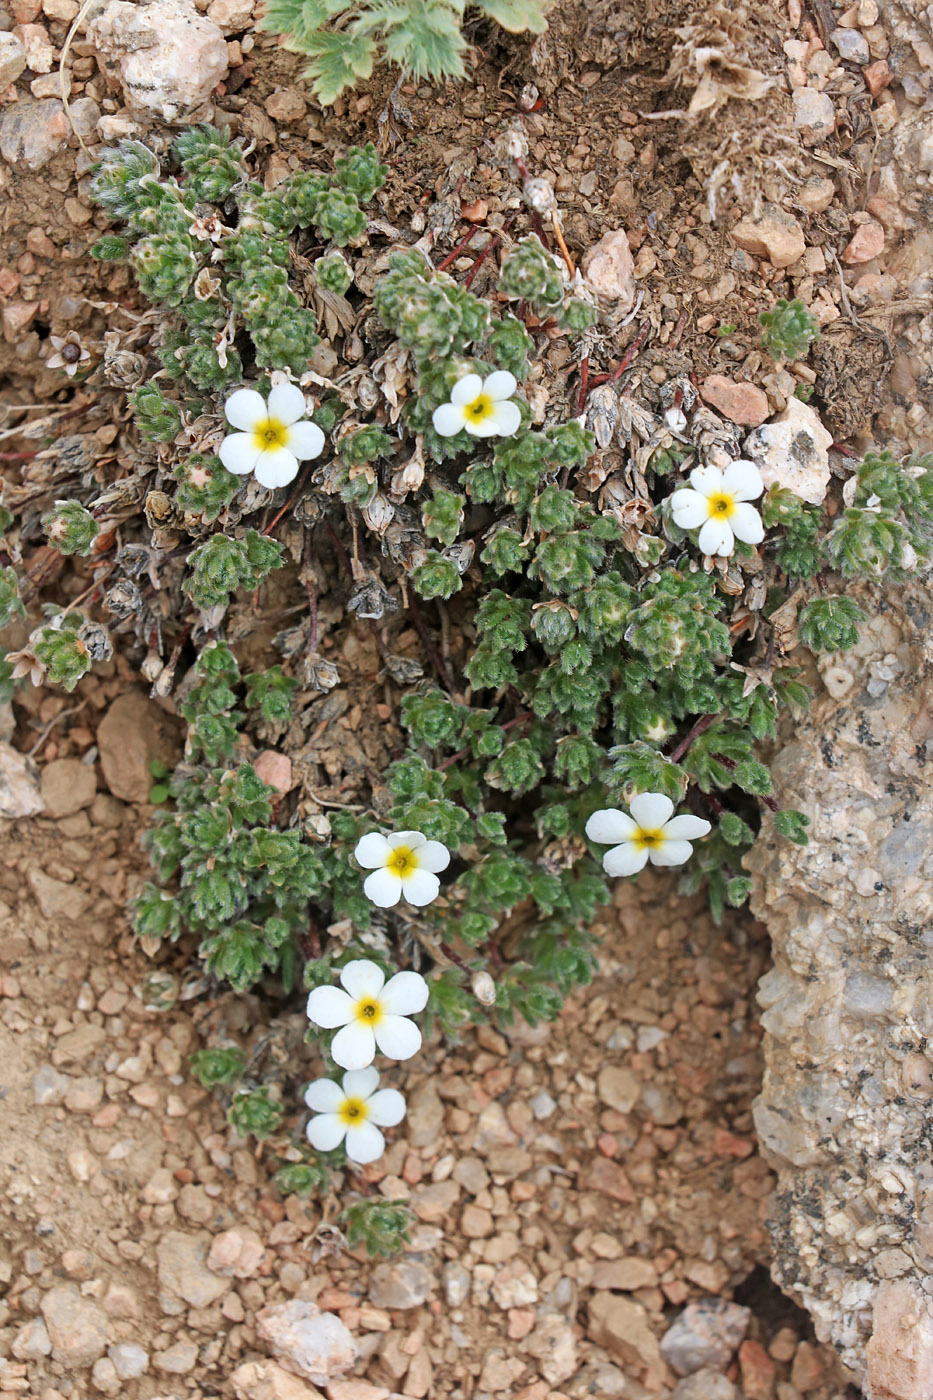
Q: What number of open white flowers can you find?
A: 7